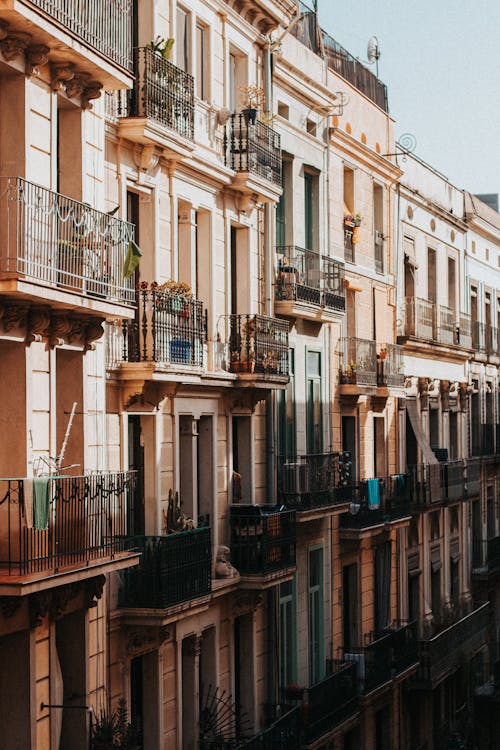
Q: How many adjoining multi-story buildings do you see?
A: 6